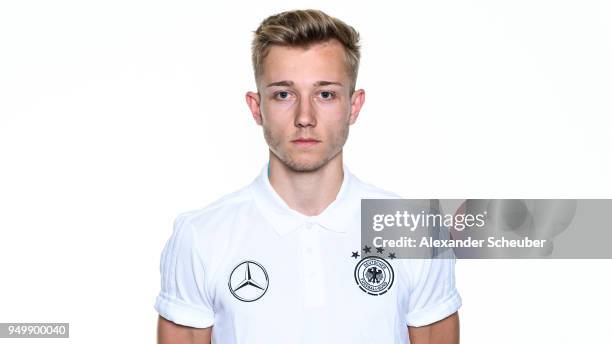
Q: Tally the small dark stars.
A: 4